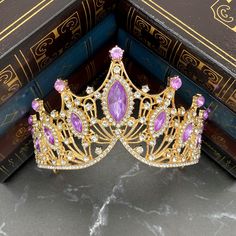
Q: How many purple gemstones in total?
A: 14